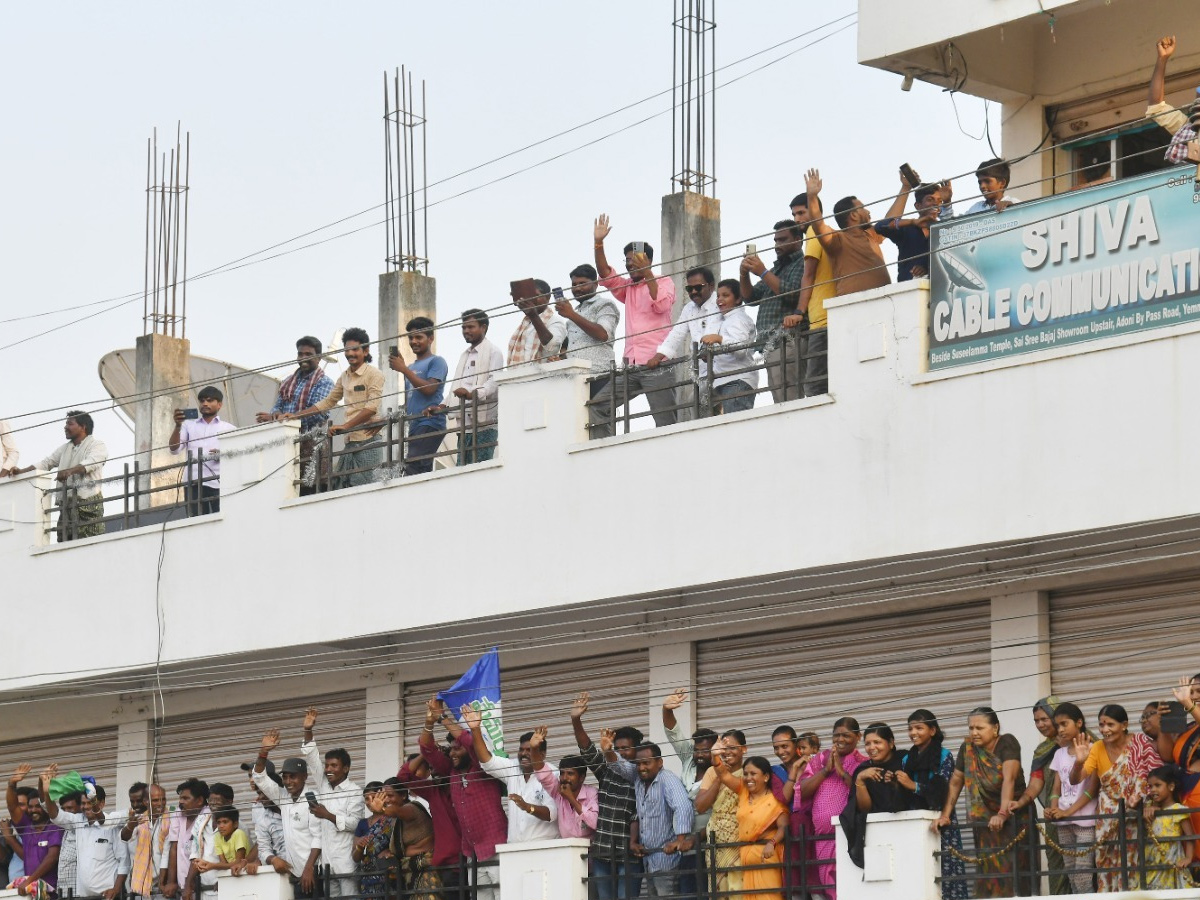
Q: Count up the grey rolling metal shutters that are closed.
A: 5